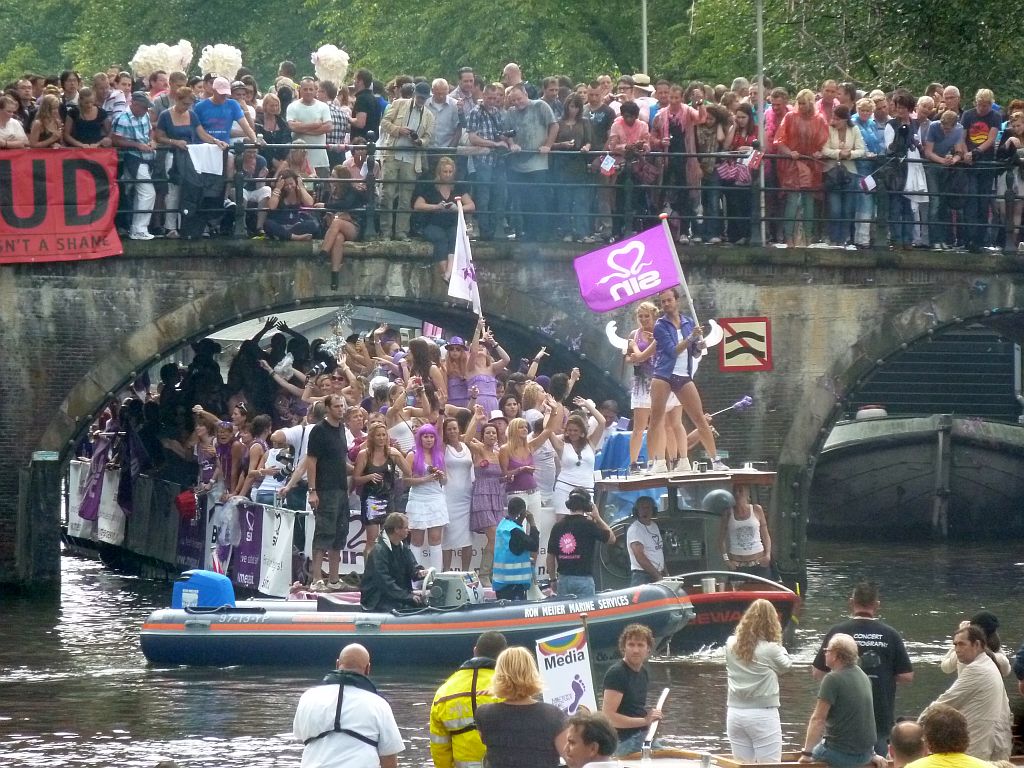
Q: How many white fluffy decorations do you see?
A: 3